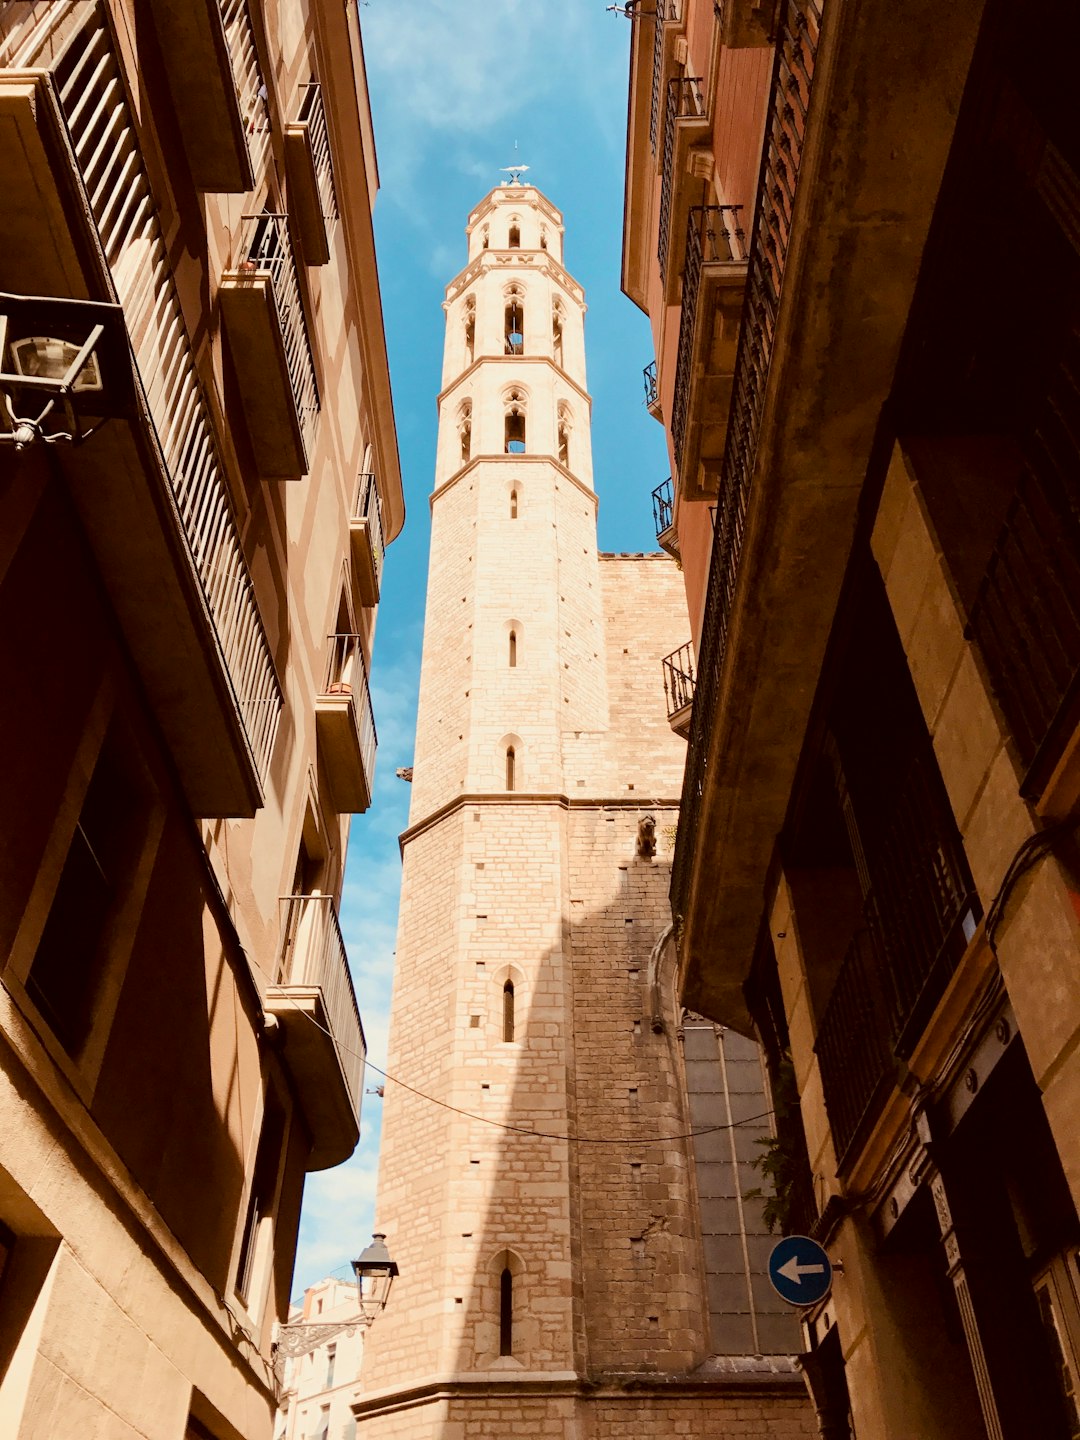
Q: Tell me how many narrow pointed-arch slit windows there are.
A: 5